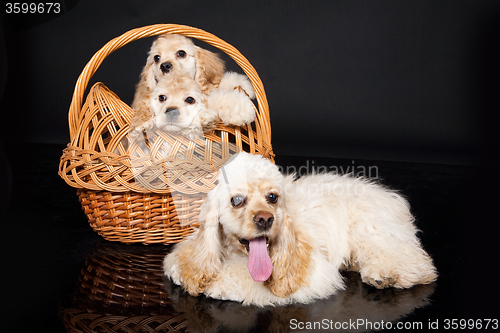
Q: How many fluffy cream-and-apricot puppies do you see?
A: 2